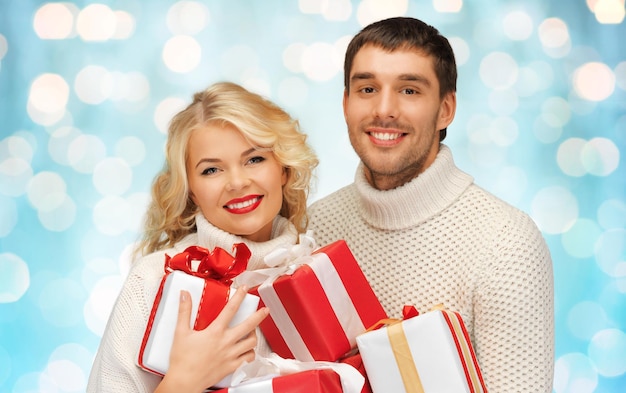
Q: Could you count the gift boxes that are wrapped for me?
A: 4